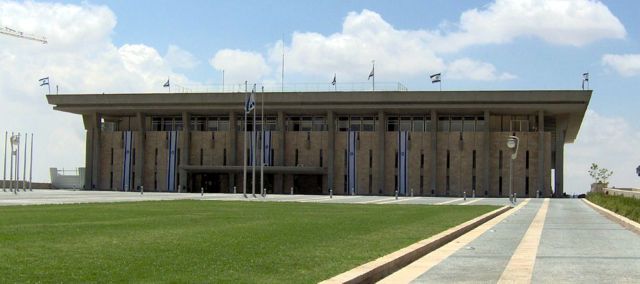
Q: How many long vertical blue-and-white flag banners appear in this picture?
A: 6